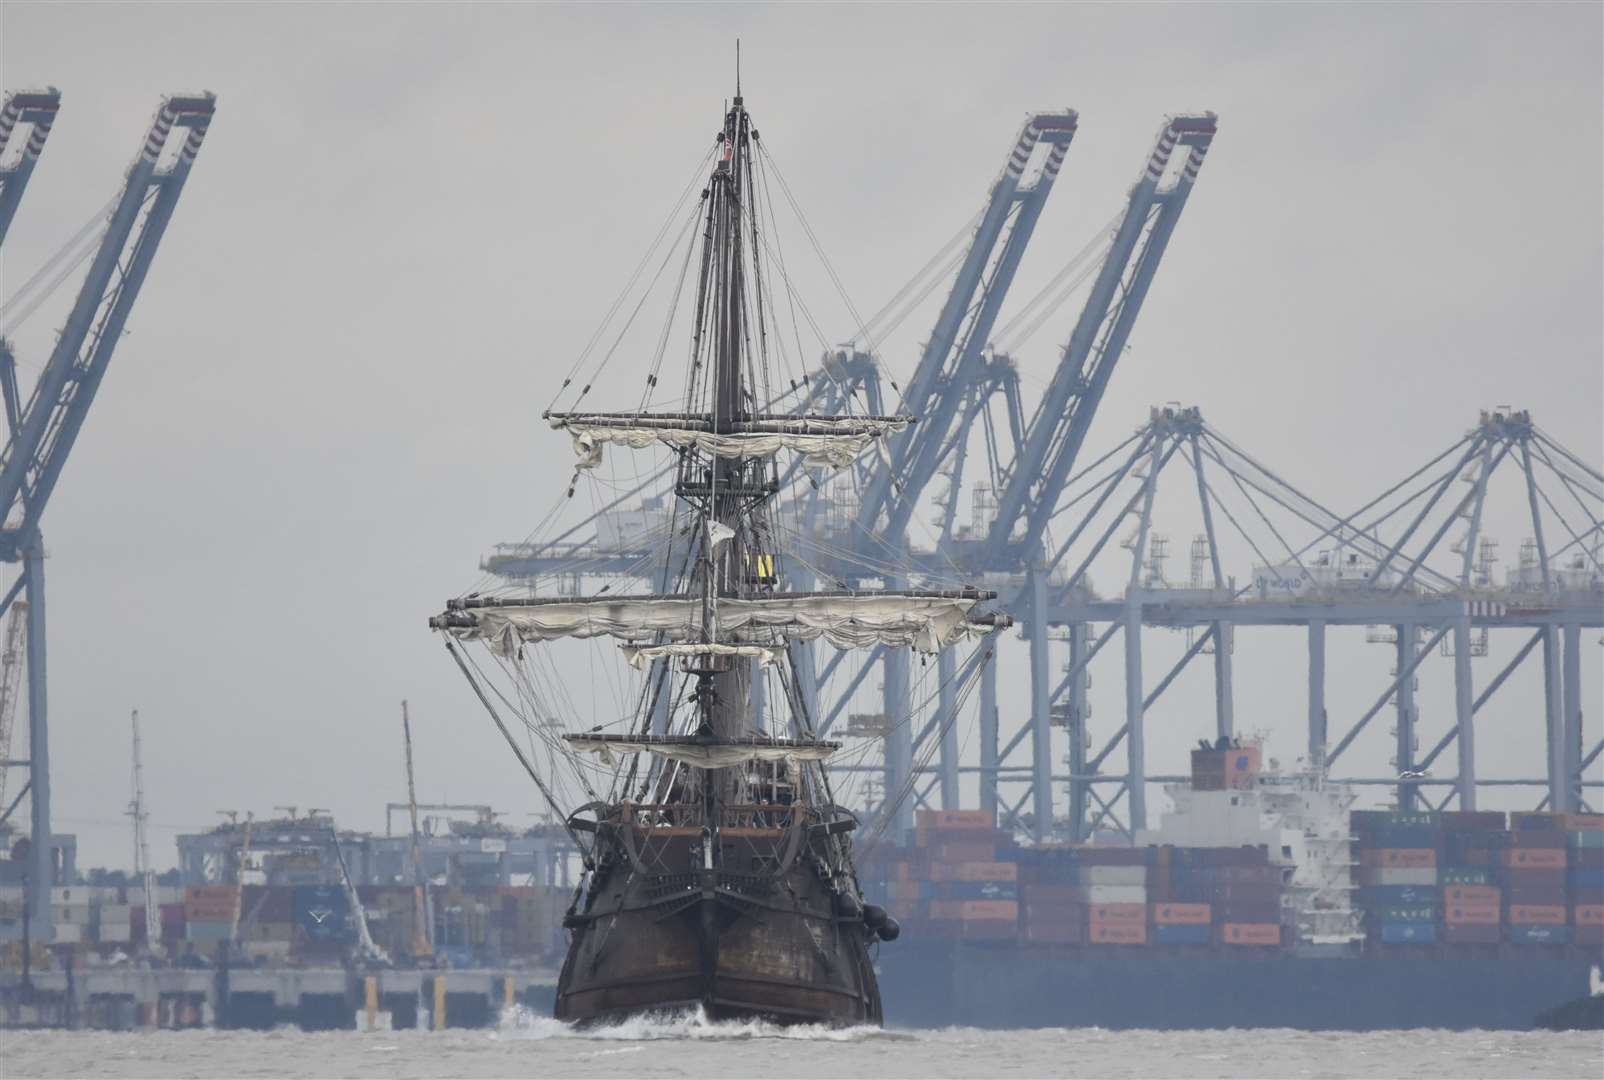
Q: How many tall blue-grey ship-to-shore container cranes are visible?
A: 6